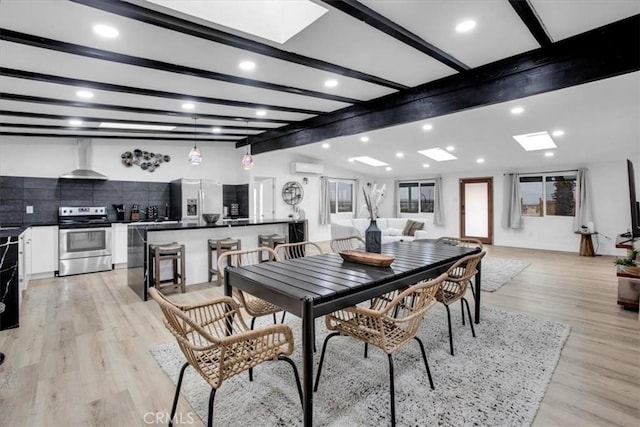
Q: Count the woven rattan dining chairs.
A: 7